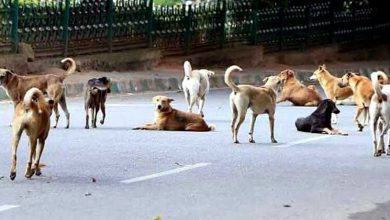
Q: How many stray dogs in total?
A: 11